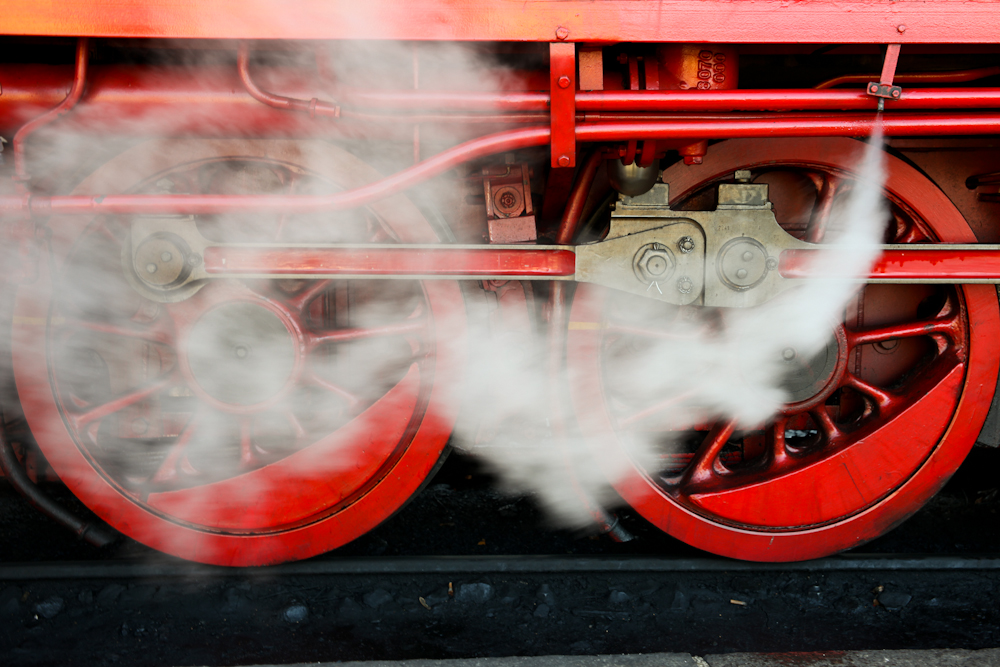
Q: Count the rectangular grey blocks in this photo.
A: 2